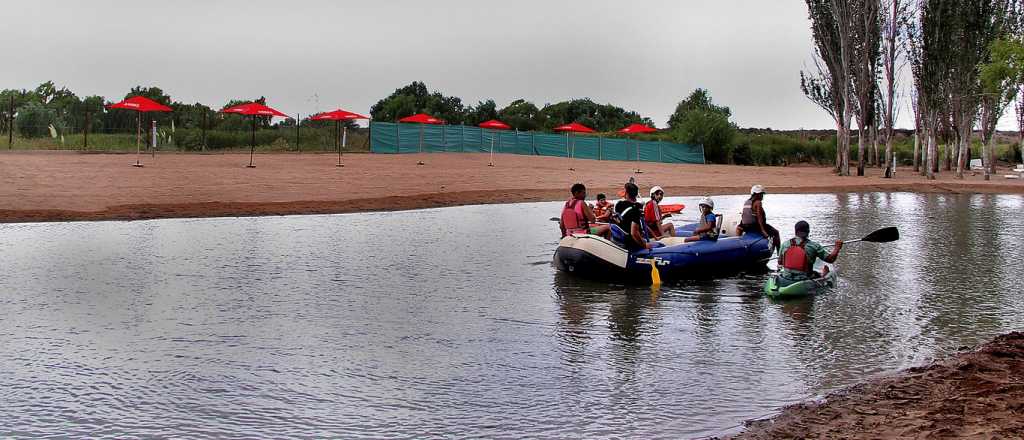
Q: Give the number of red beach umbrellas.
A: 7